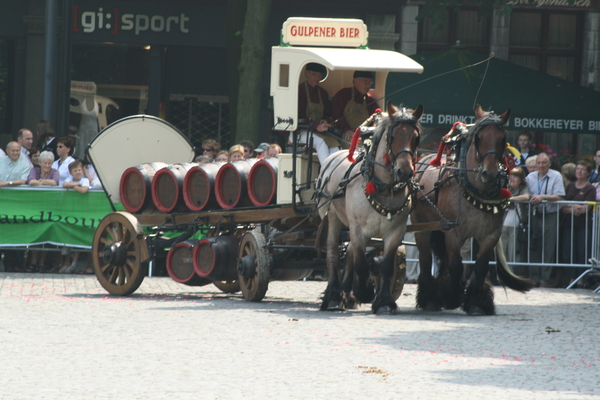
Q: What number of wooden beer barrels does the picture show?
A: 7